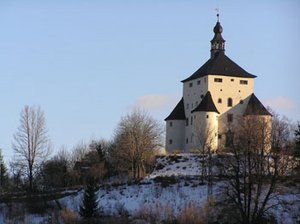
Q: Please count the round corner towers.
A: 3